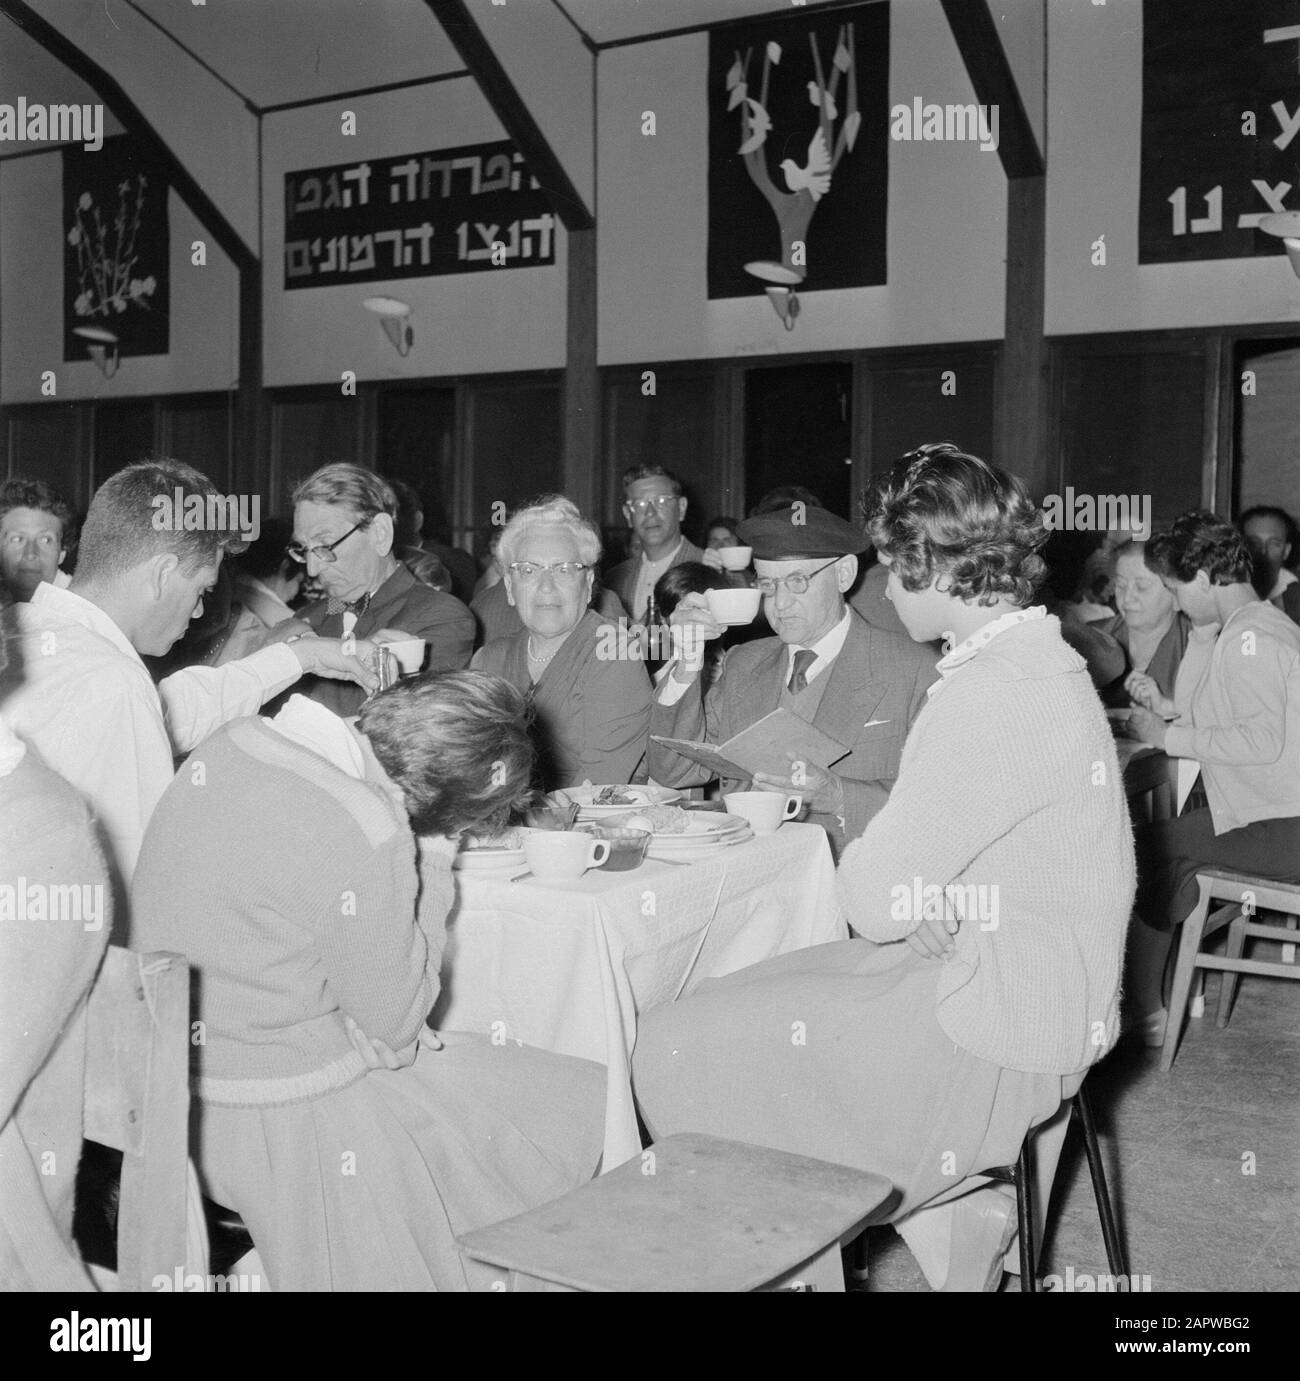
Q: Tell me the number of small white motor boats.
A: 0